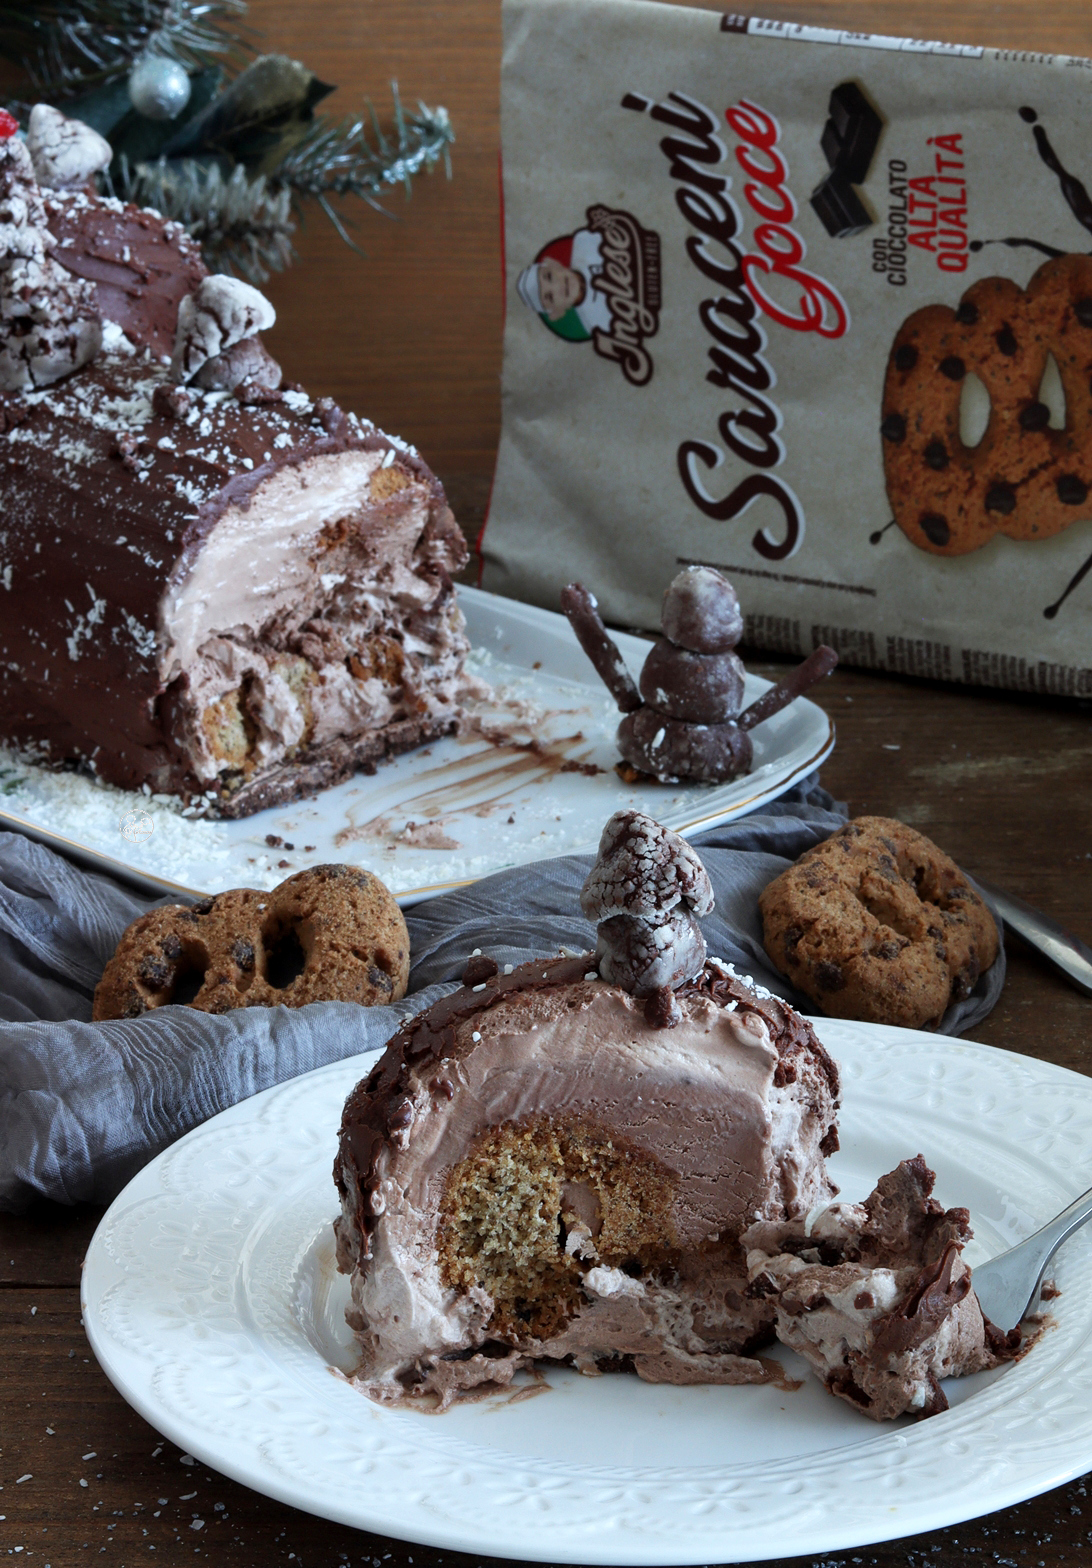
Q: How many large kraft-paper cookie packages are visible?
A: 1